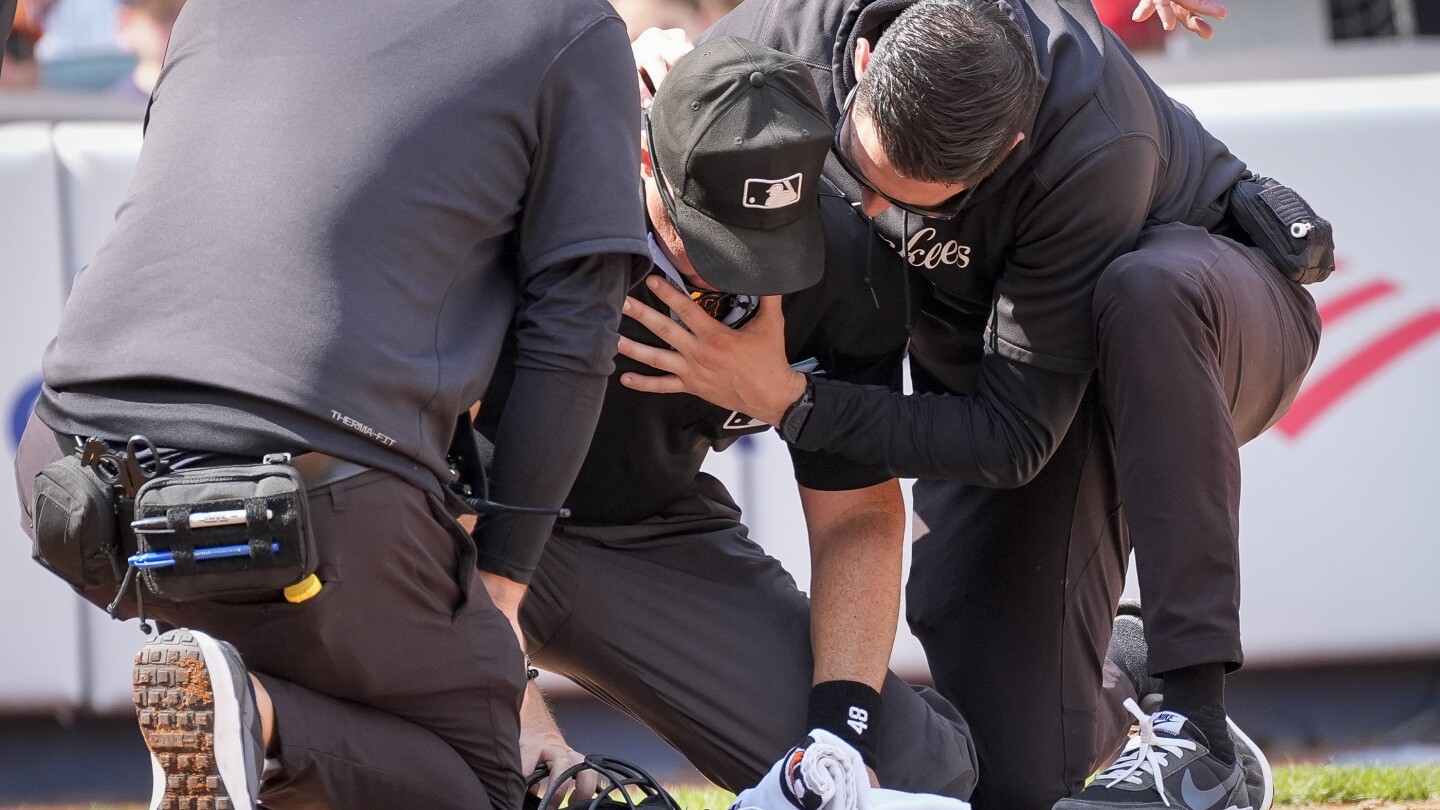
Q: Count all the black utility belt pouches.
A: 3